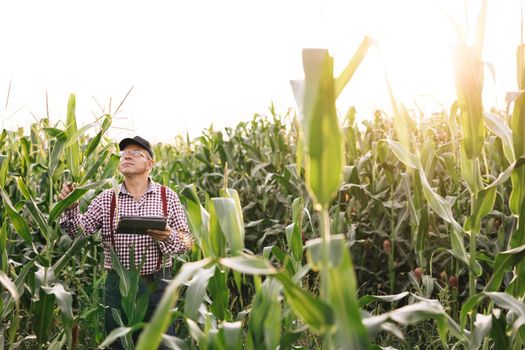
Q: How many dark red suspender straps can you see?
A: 2